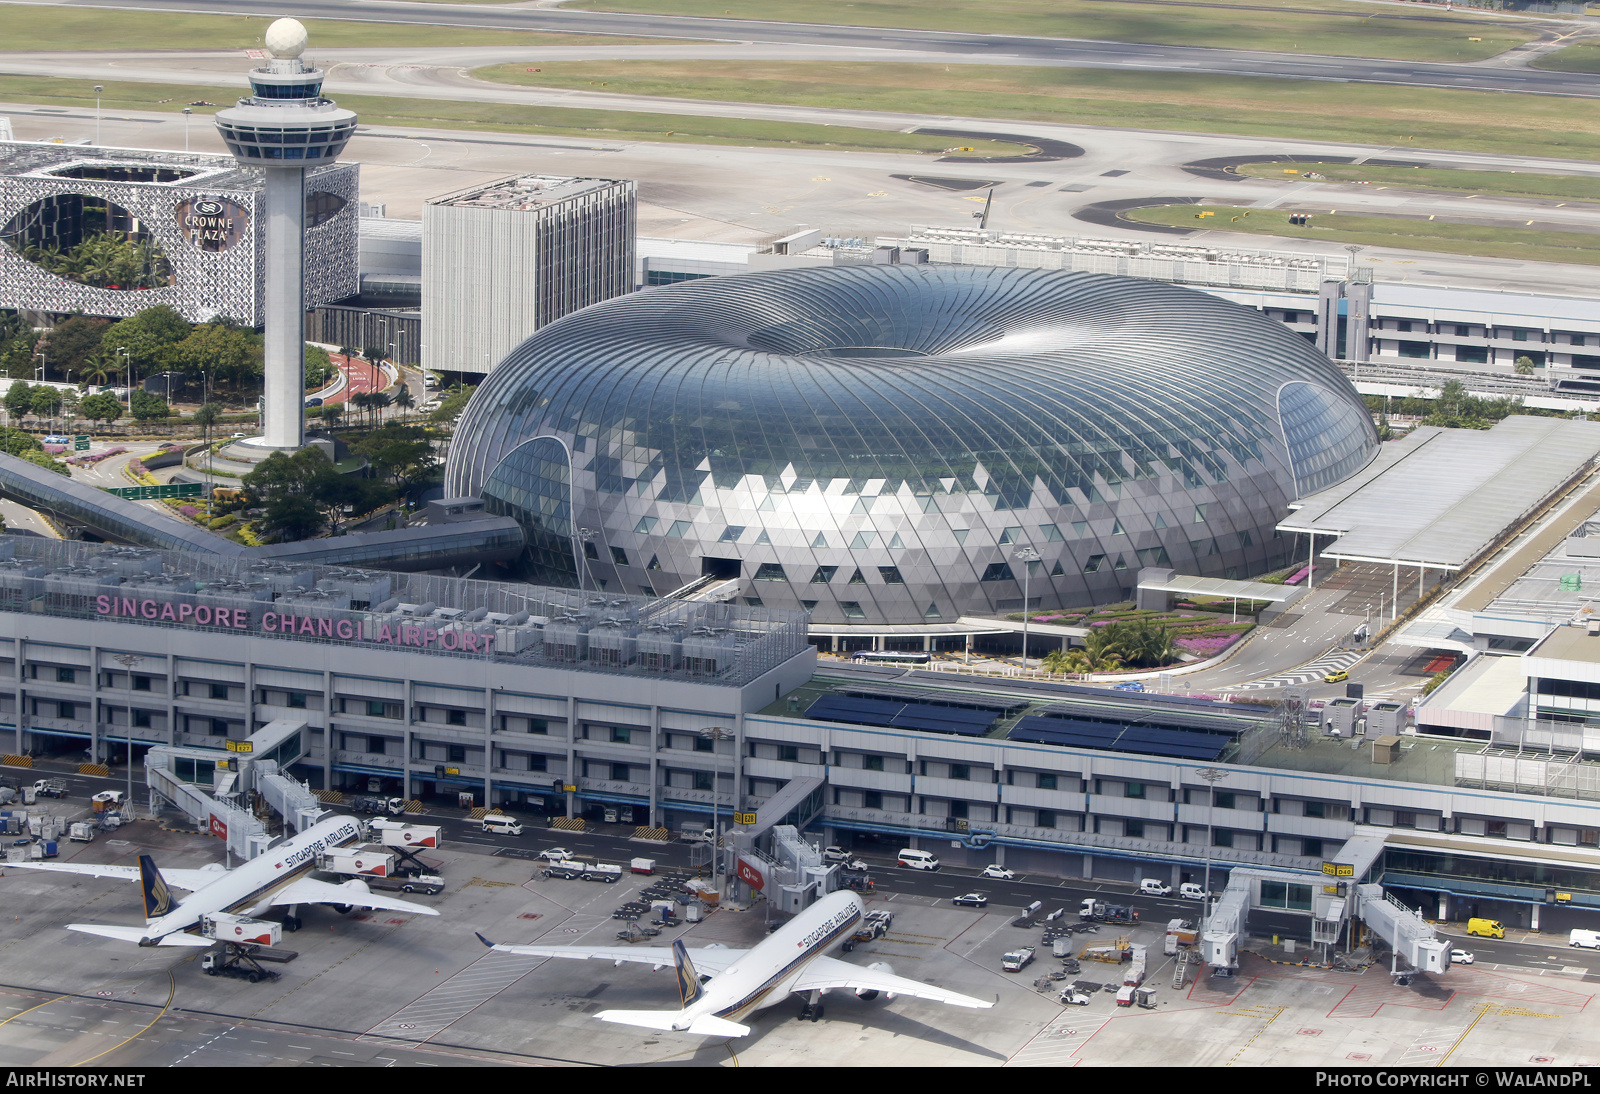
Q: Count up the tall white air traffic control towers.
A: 1